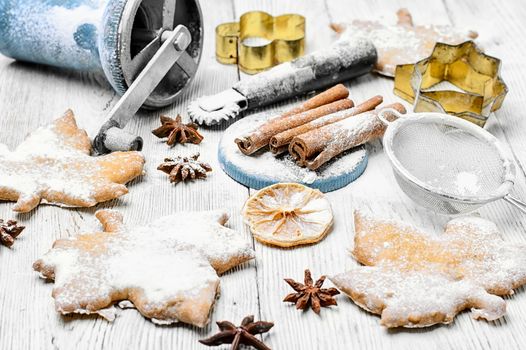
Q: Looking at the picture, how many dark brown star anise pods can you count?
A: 5